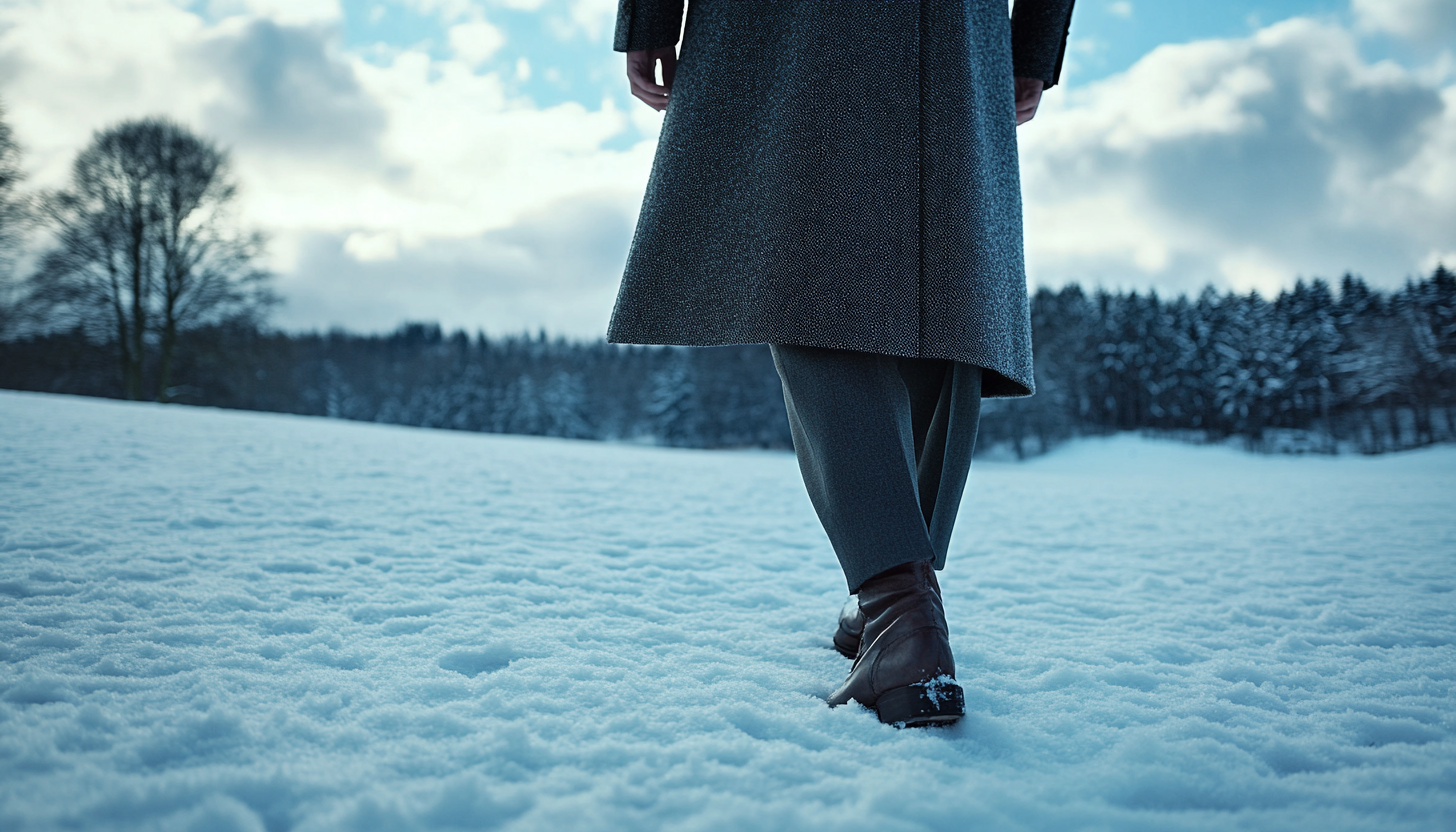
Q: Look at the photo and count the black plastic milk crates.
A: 0